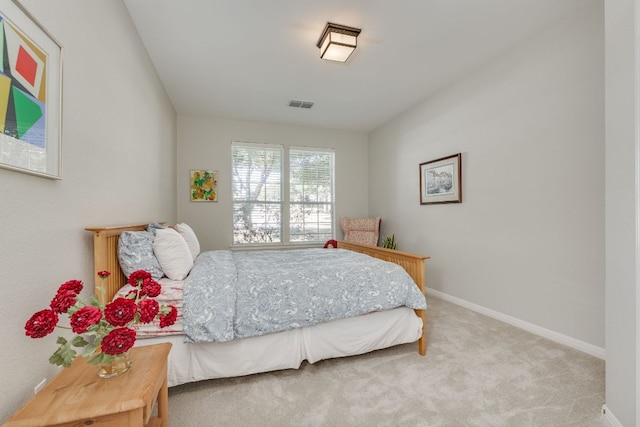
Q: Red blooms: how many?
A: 11